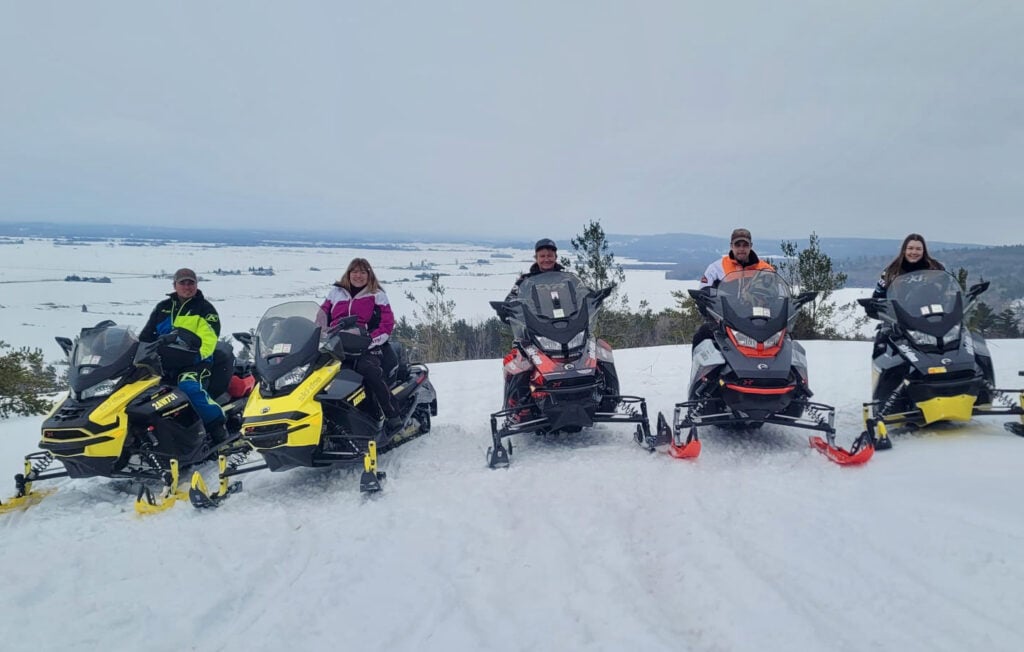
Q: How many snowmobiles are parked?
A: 5